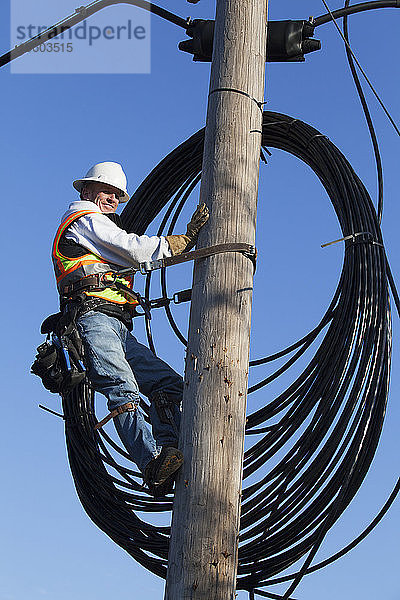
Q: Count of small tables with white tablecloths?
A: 0